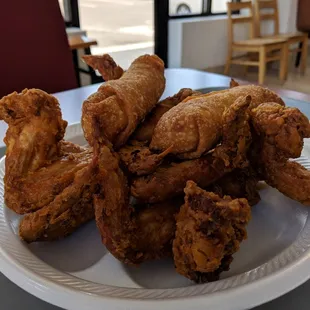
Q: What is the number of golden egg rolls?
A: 2